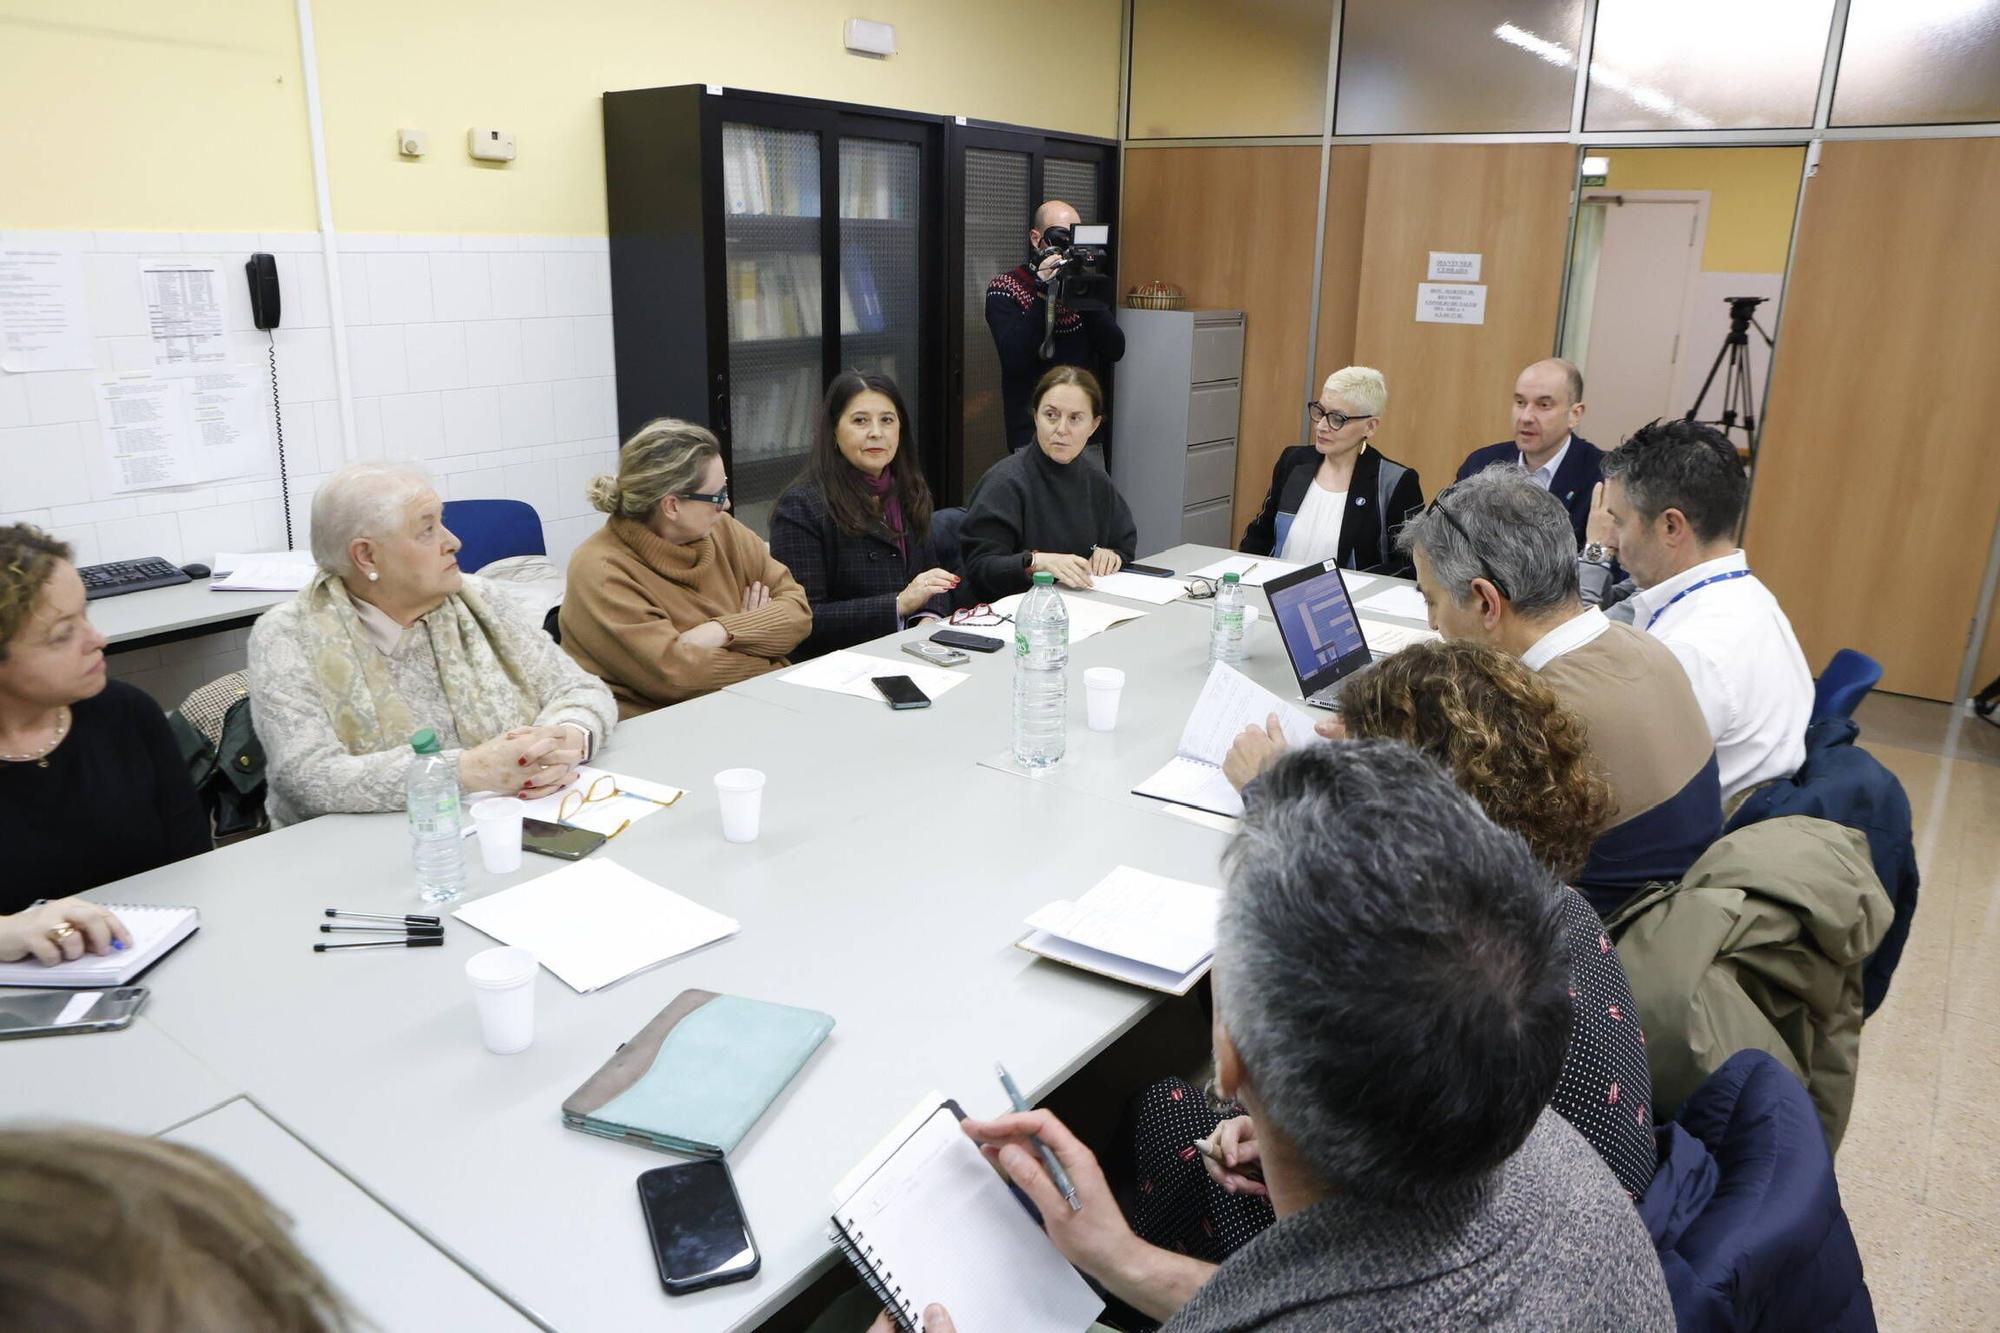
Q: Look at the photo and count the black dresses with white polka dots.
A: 1